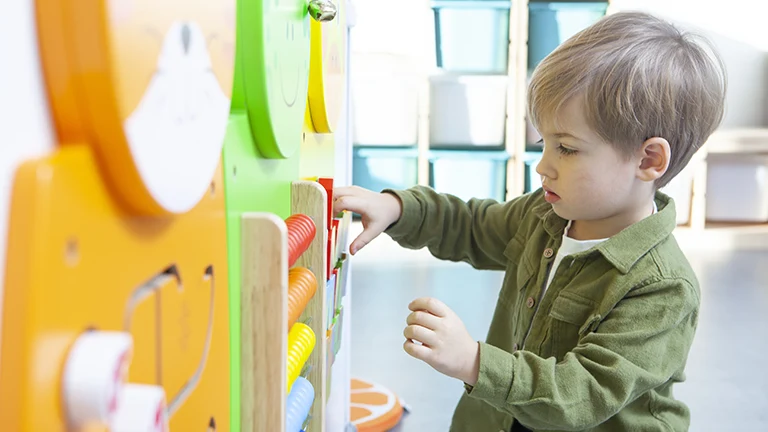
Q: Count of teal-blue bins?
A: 5